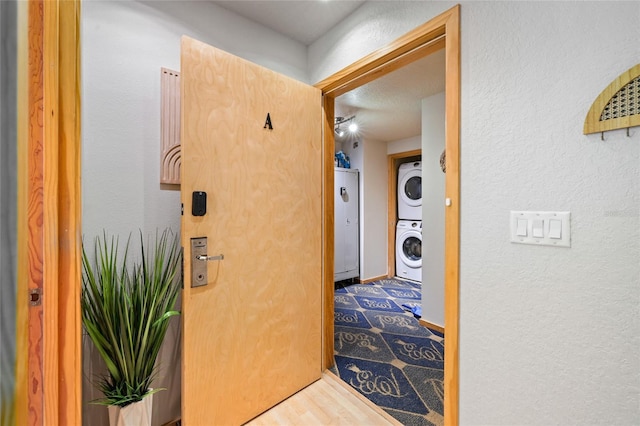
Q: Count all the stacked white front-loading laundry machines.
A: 2